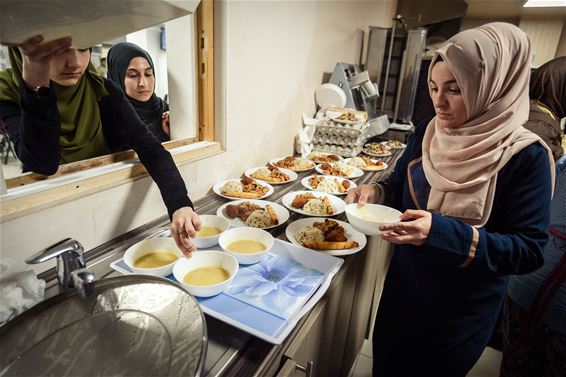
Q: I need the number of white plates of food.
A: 12